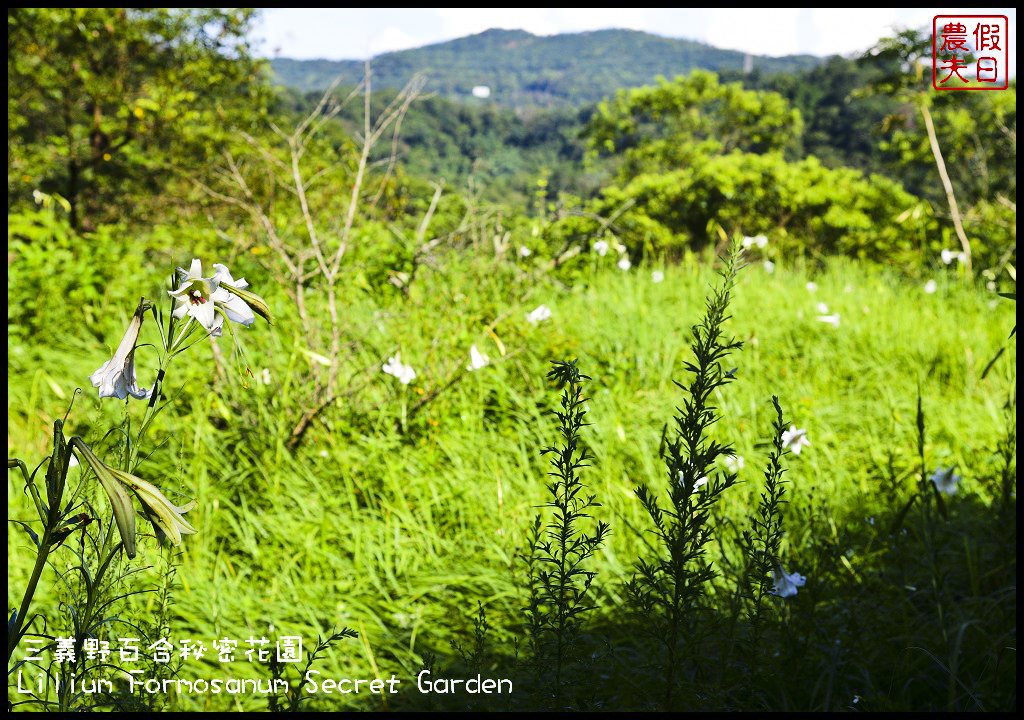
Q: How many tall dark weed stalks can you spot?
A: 3